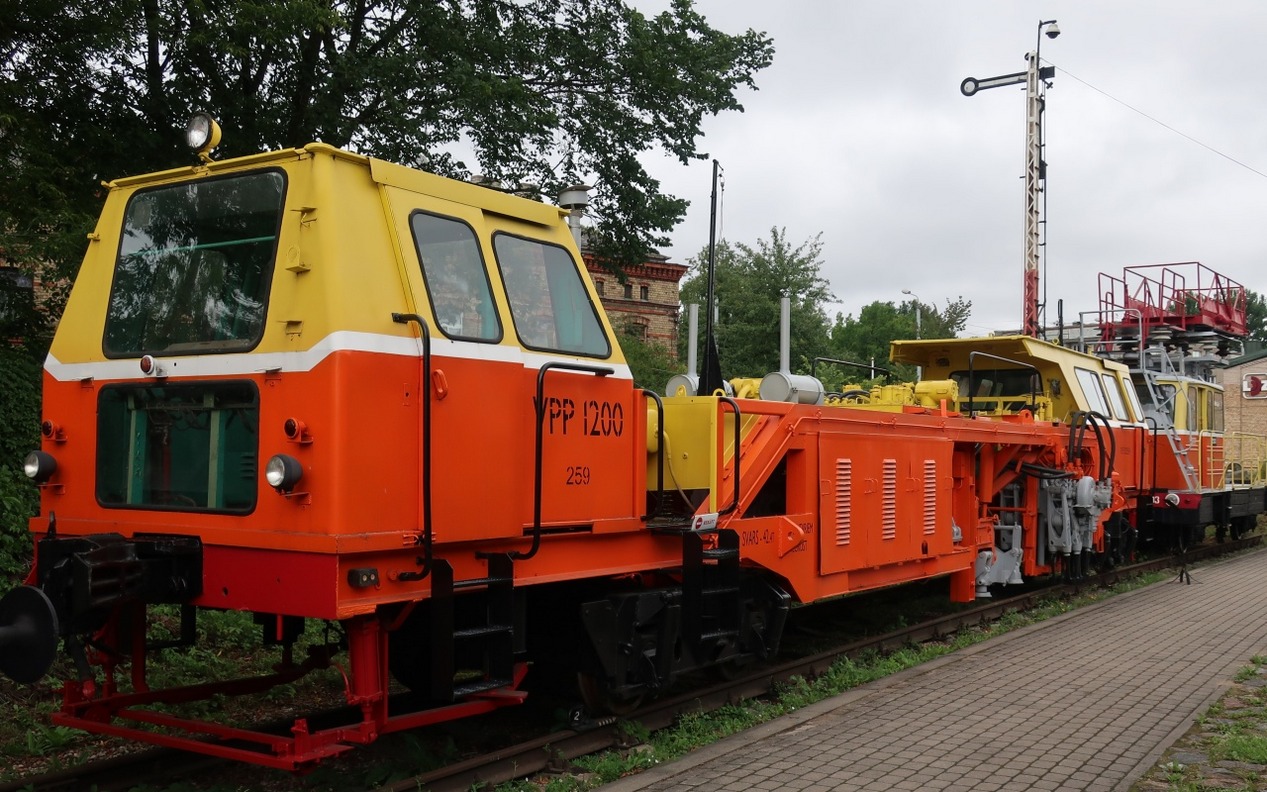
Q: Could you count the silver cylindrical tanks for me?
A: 2